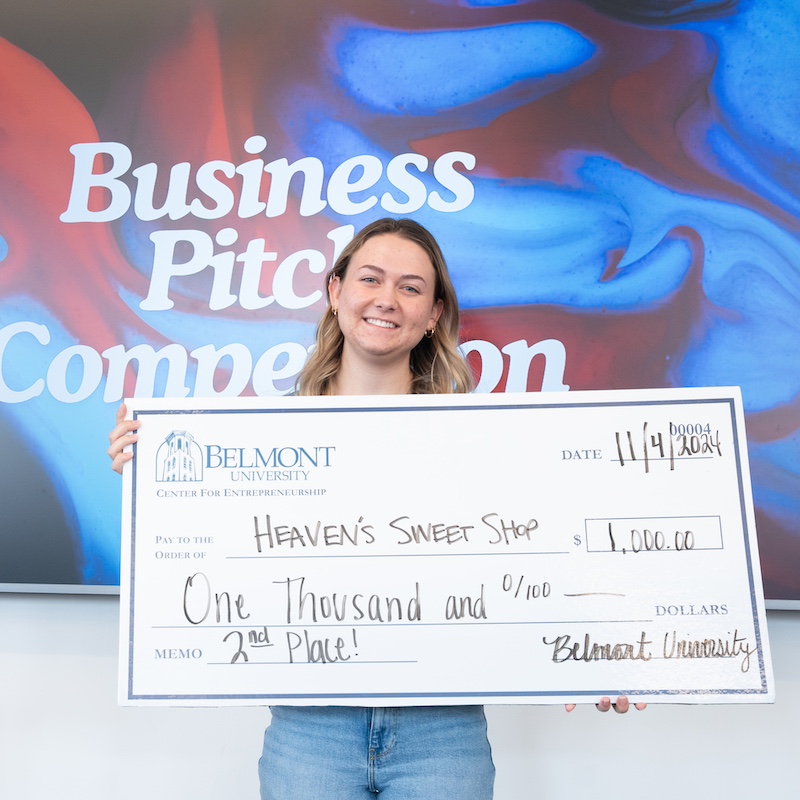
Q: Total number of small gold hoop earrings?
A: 2